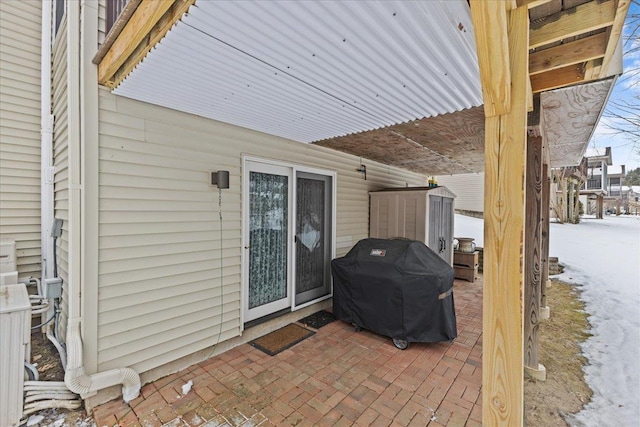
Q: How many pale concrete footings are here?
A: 3